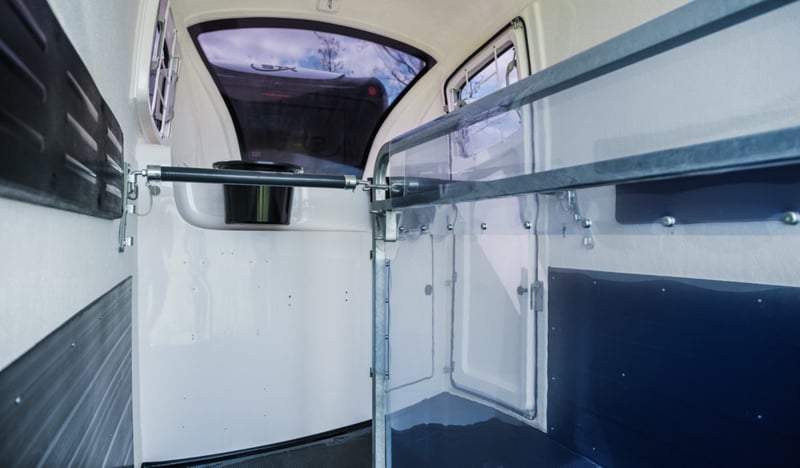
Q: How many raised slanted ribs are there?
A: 9